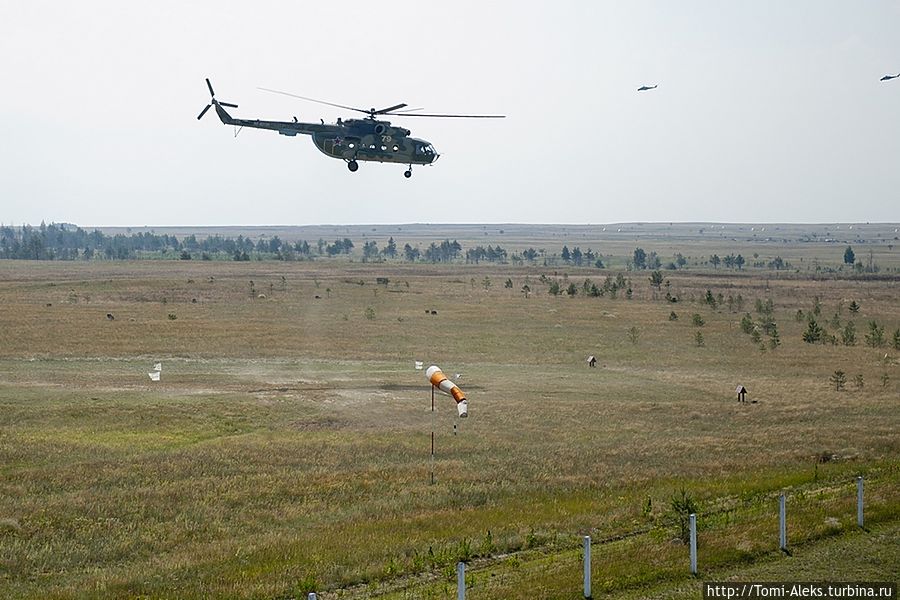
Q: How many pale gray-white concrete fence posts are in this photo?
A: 6